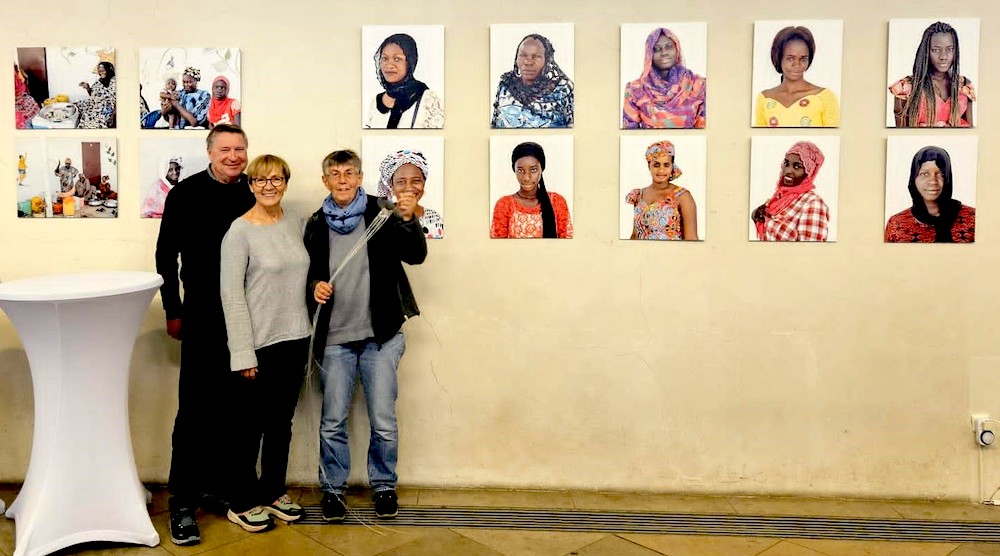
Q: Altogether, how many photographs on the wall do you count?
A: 14